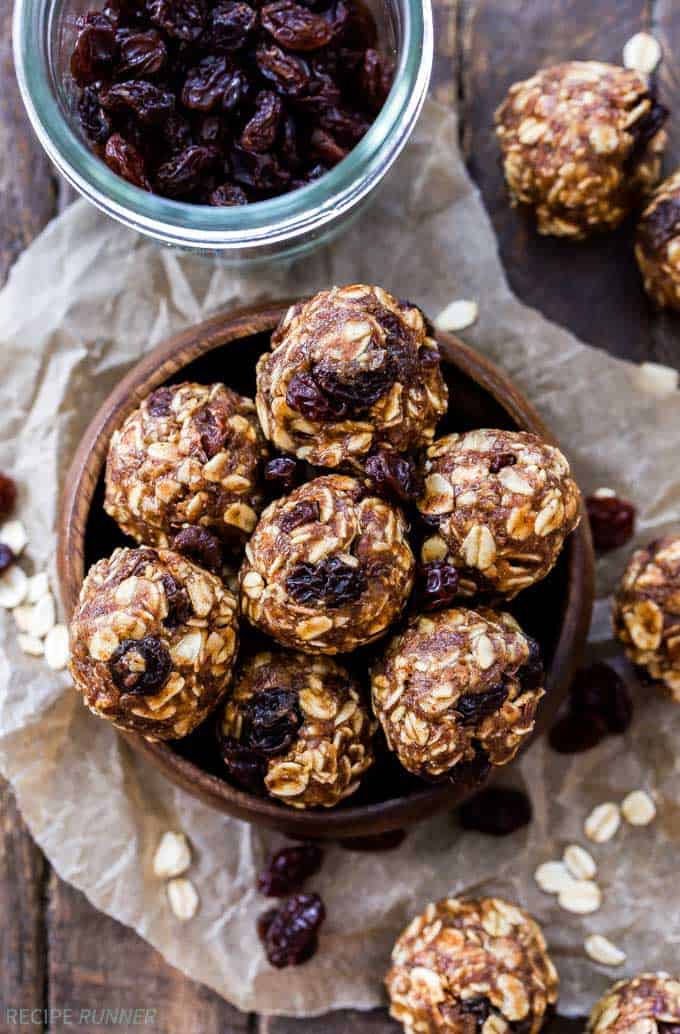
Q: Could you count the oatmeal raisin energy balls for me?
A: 12